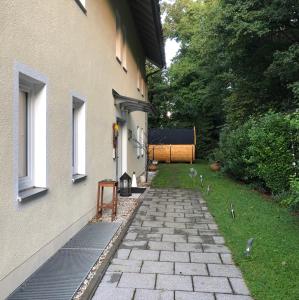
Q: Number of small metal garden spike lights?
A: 5